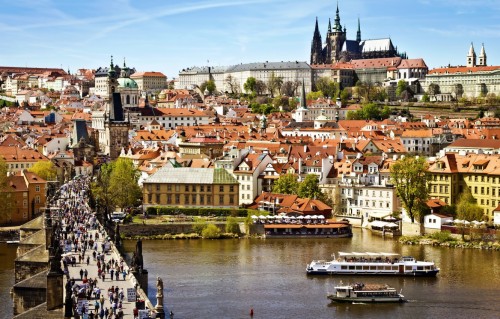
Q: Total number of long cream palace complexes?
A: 1